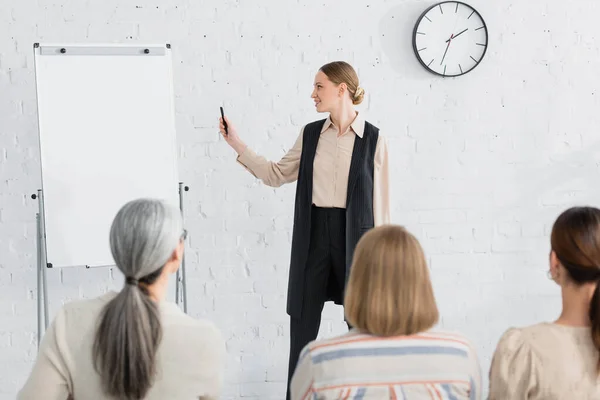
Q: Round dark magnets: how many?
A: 2